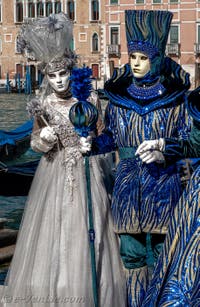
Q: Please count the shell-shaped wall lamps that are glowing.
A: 0